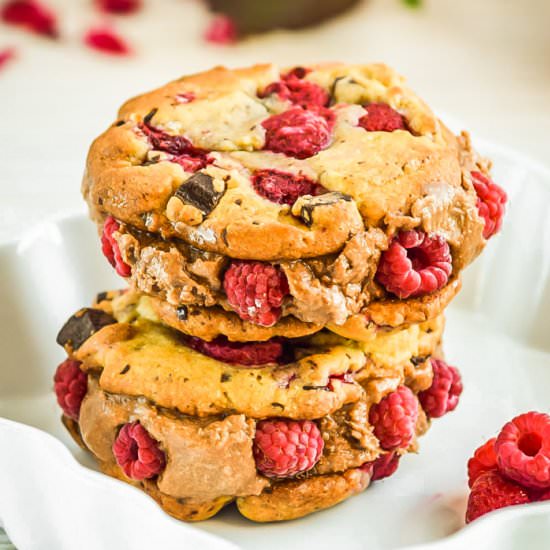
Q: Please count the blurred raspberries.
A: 5